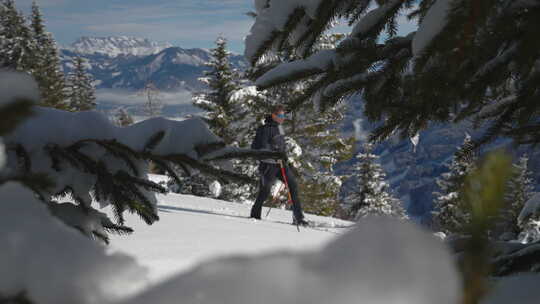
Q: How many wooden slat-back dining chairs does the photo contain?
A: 0